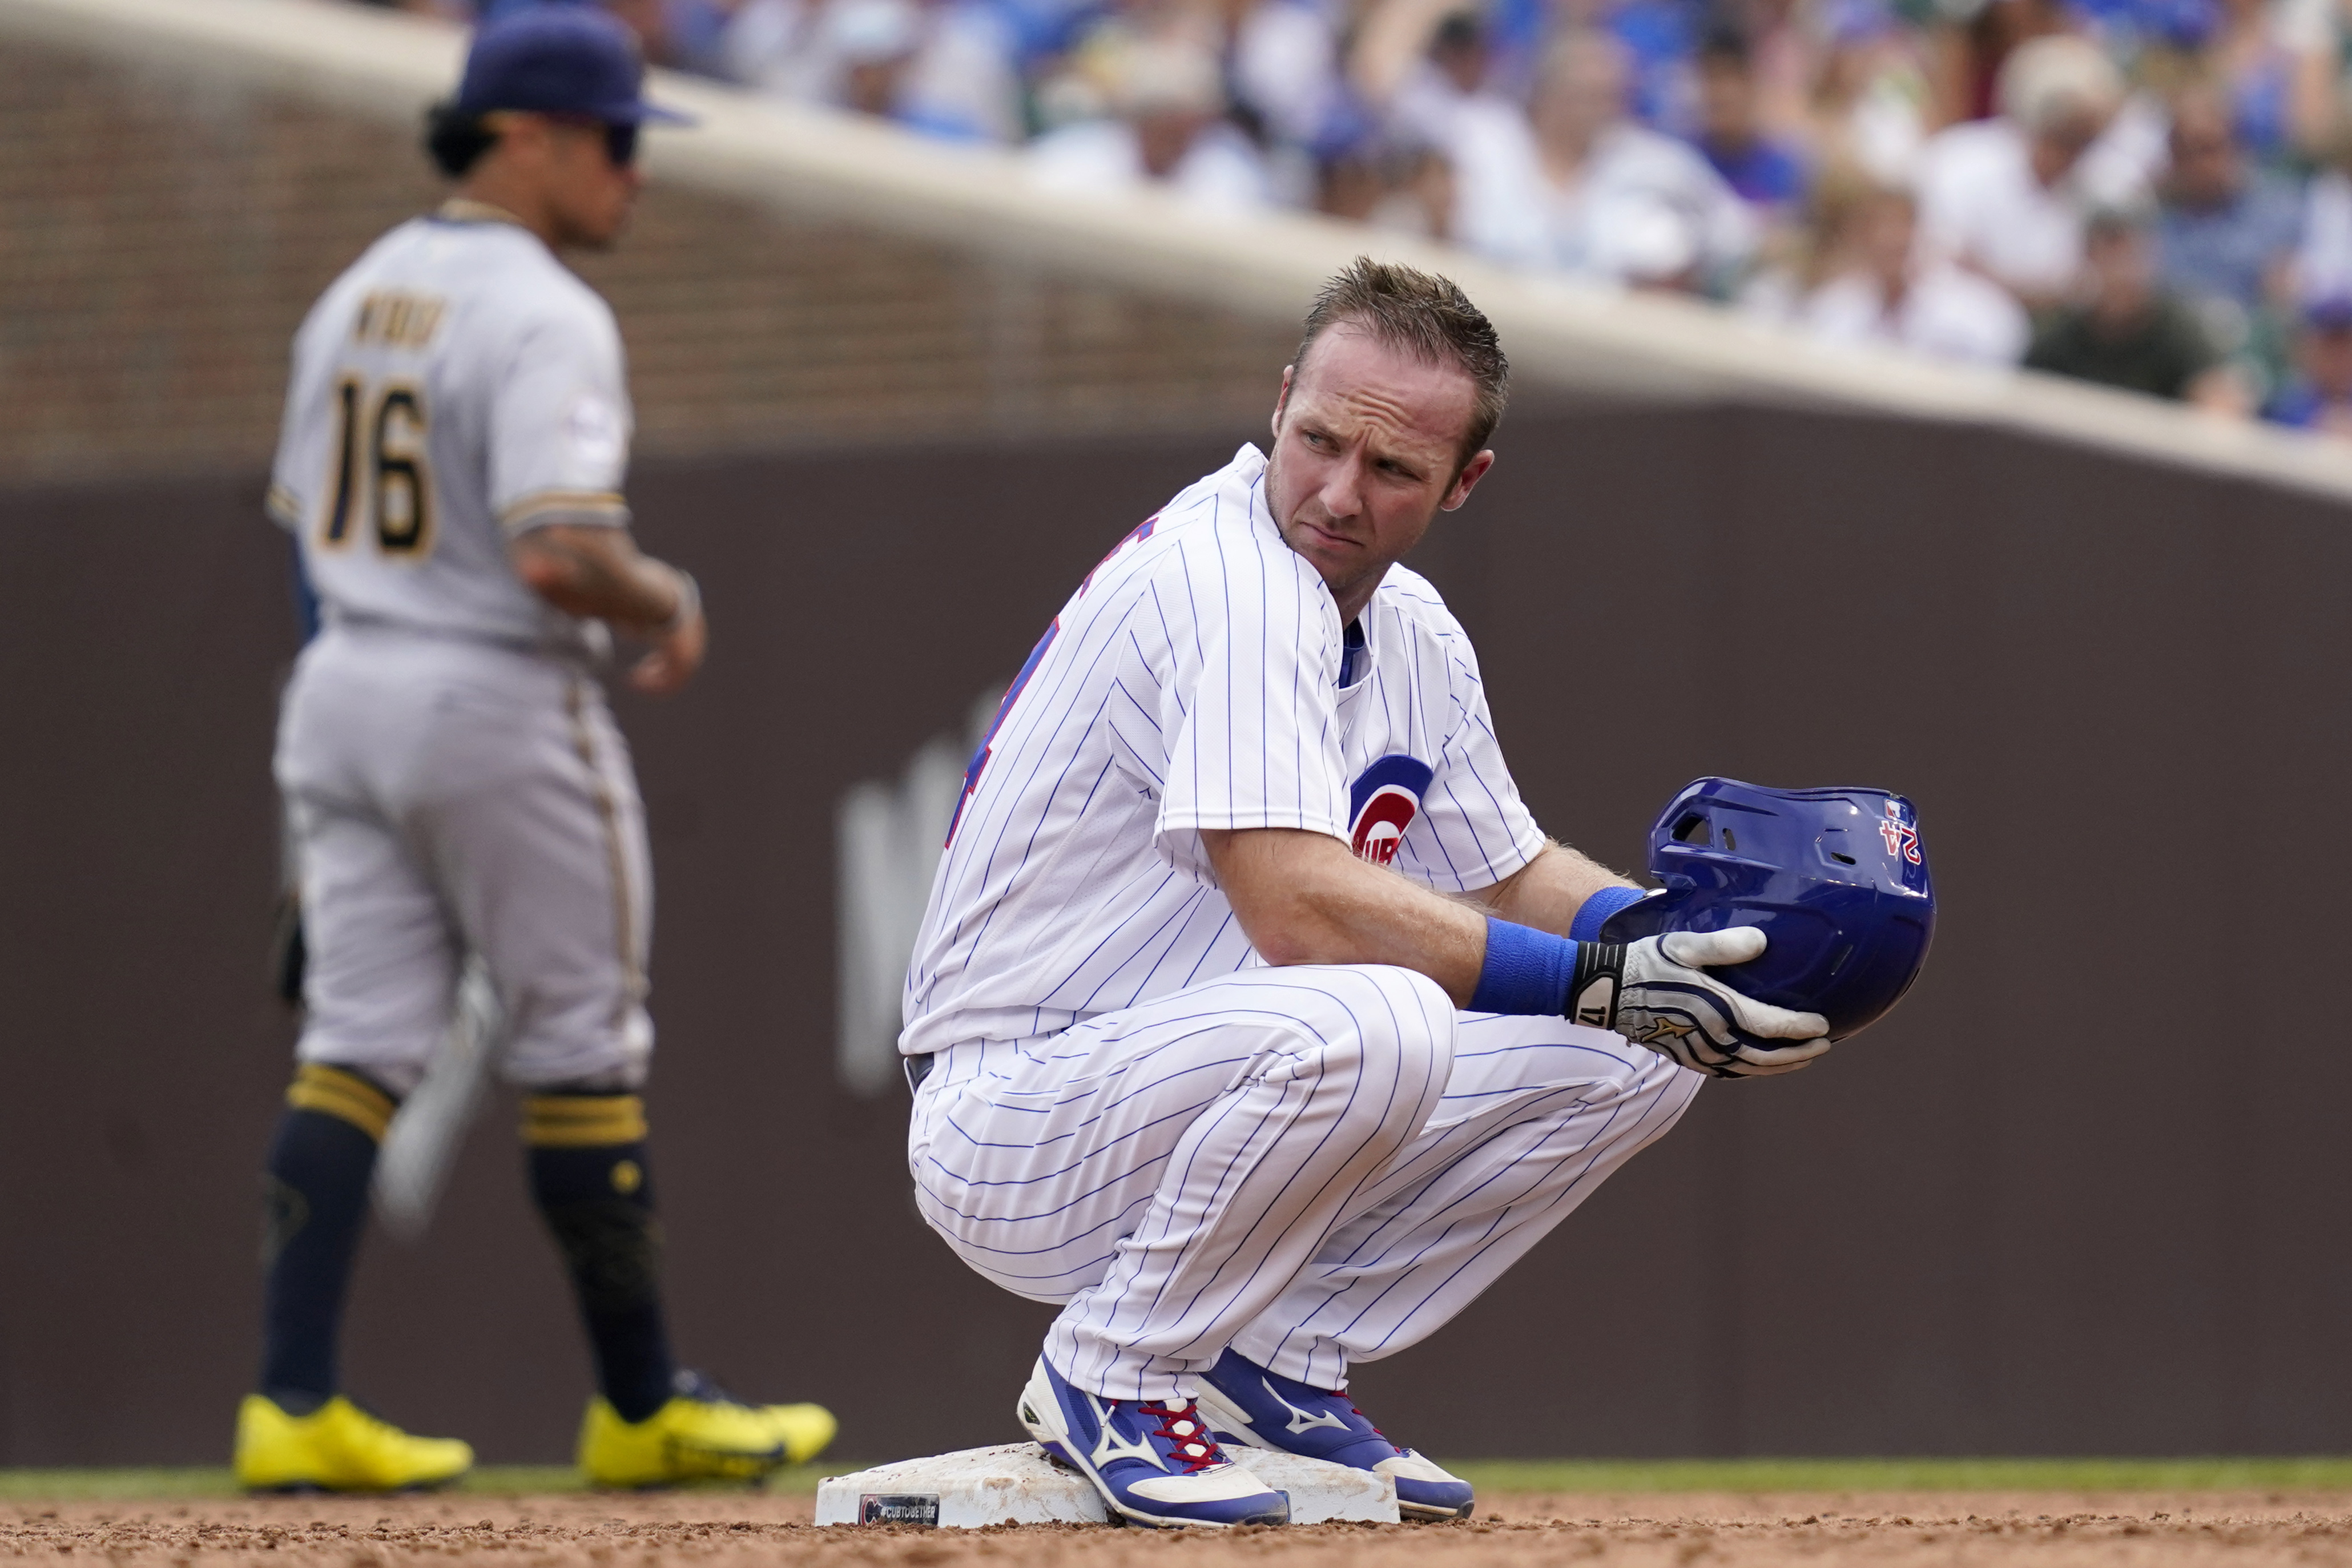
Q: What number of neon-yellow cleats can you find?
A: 2